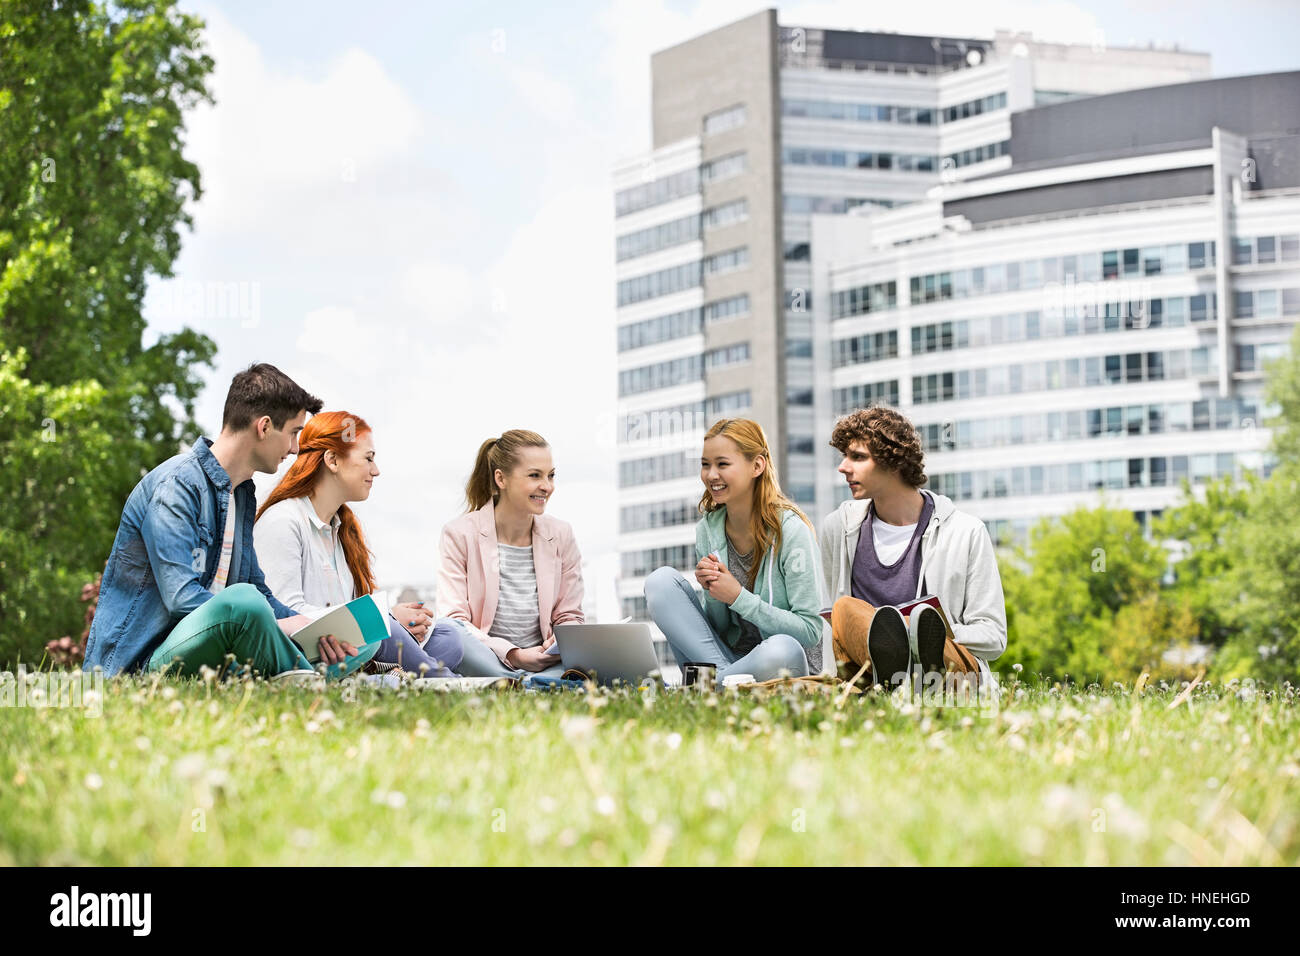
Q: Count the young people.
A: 5